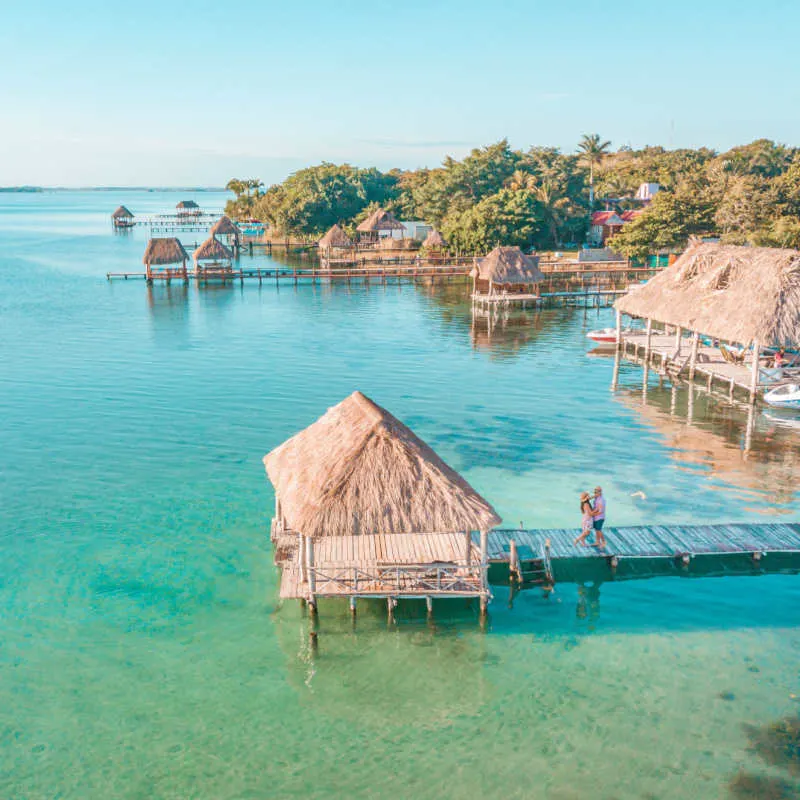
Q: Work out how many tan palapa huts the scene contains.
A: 11